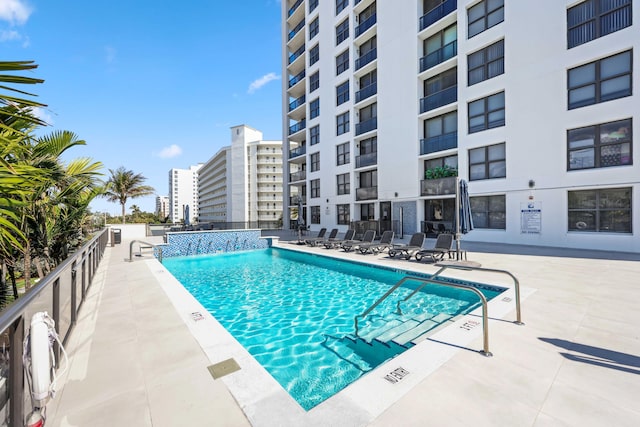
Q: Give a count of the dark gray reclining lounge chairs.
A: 7